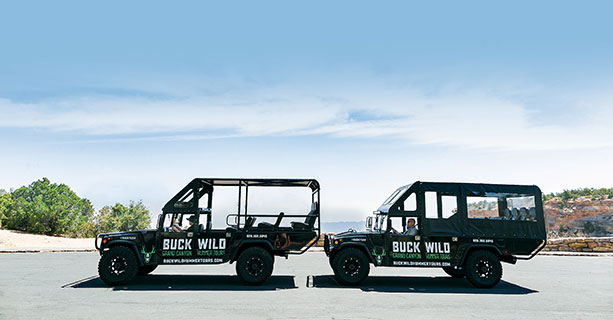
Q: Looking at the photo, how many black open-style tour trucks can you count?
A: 2